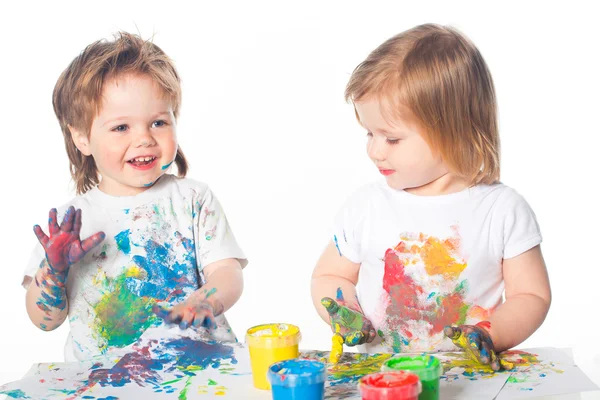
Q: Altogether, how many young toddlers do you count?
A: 2